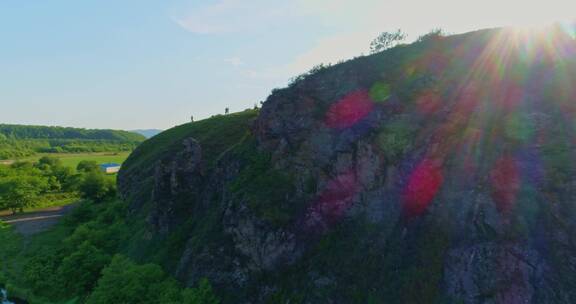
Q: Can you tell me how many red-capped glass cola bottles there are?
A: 0